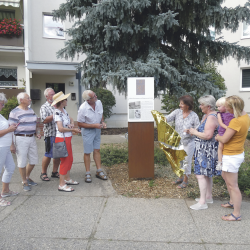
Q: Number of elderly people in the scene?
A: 7